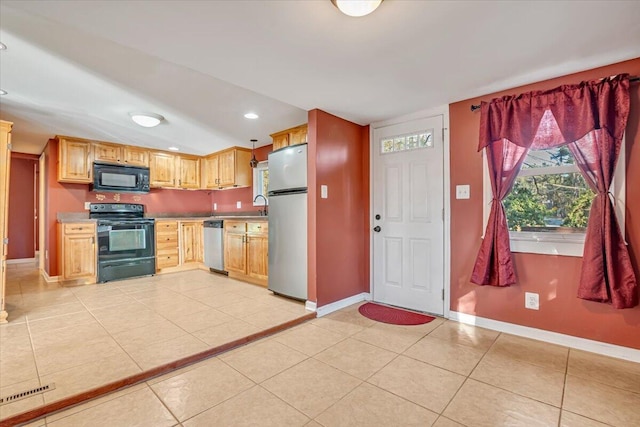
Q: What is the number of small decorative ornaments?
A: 3